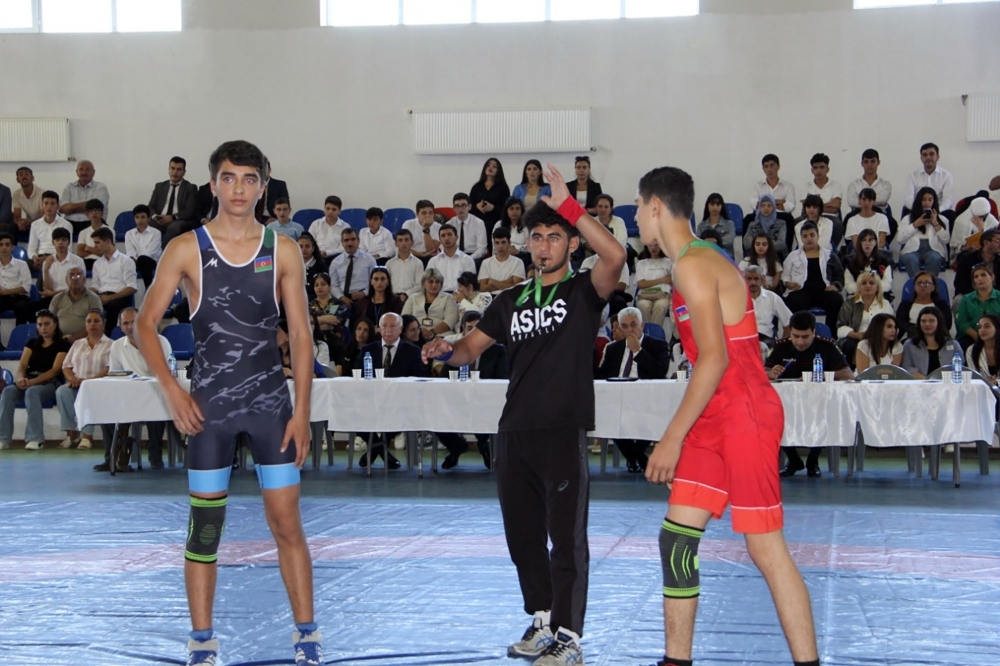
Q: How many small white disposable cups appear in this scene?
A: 10